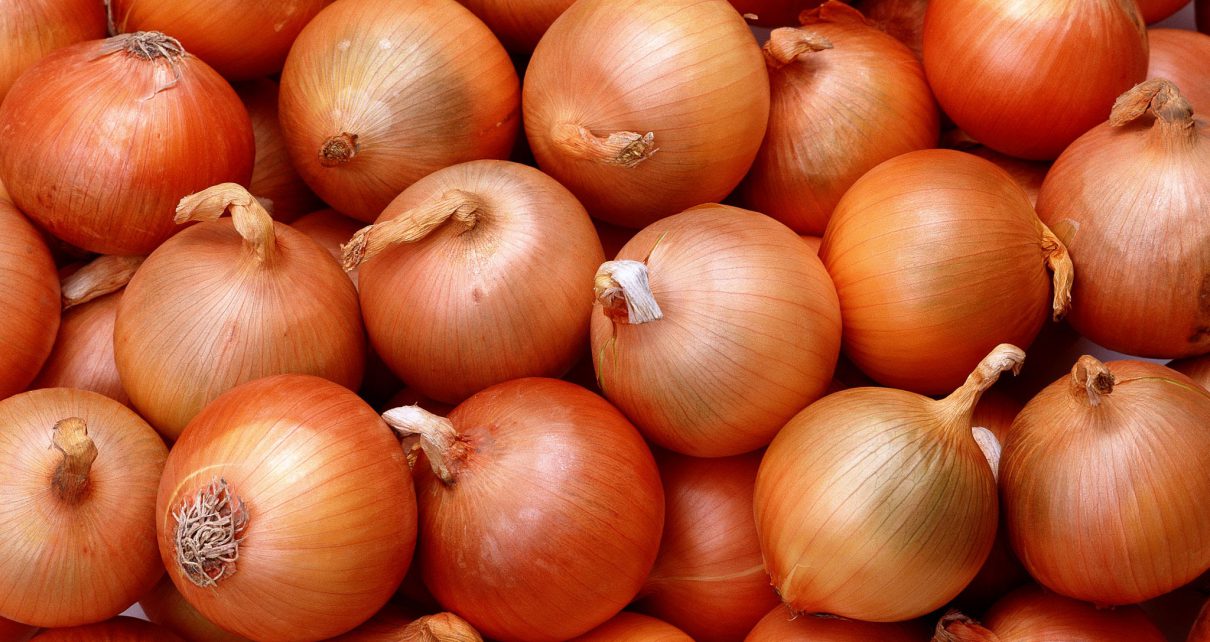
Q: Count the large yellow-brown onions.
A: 15